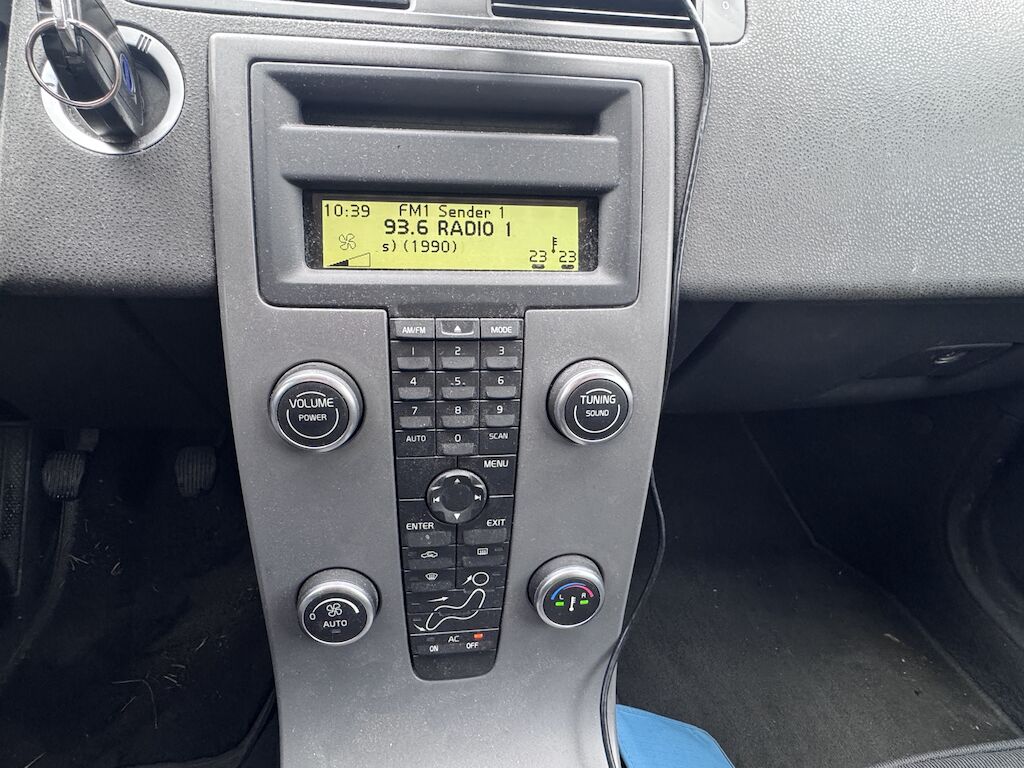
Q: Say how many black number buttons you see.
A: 10